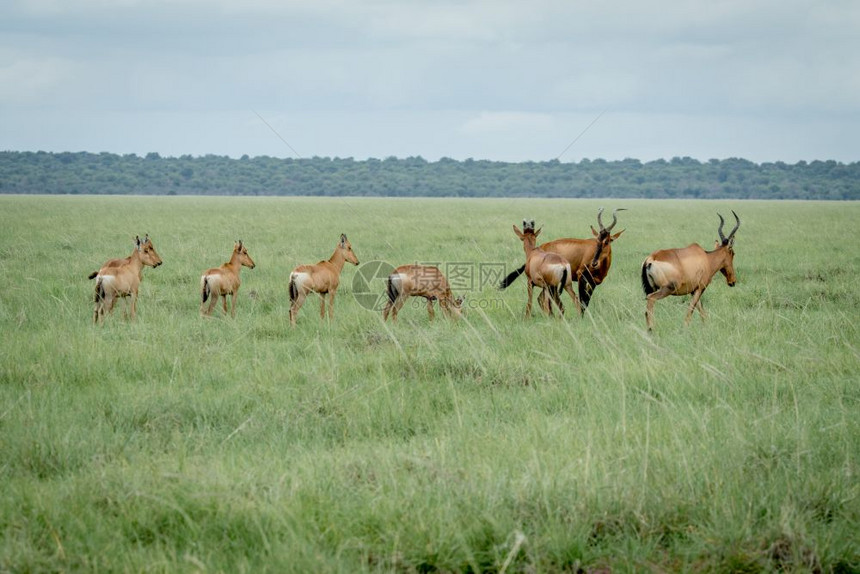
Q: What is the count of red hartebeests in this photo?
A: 8